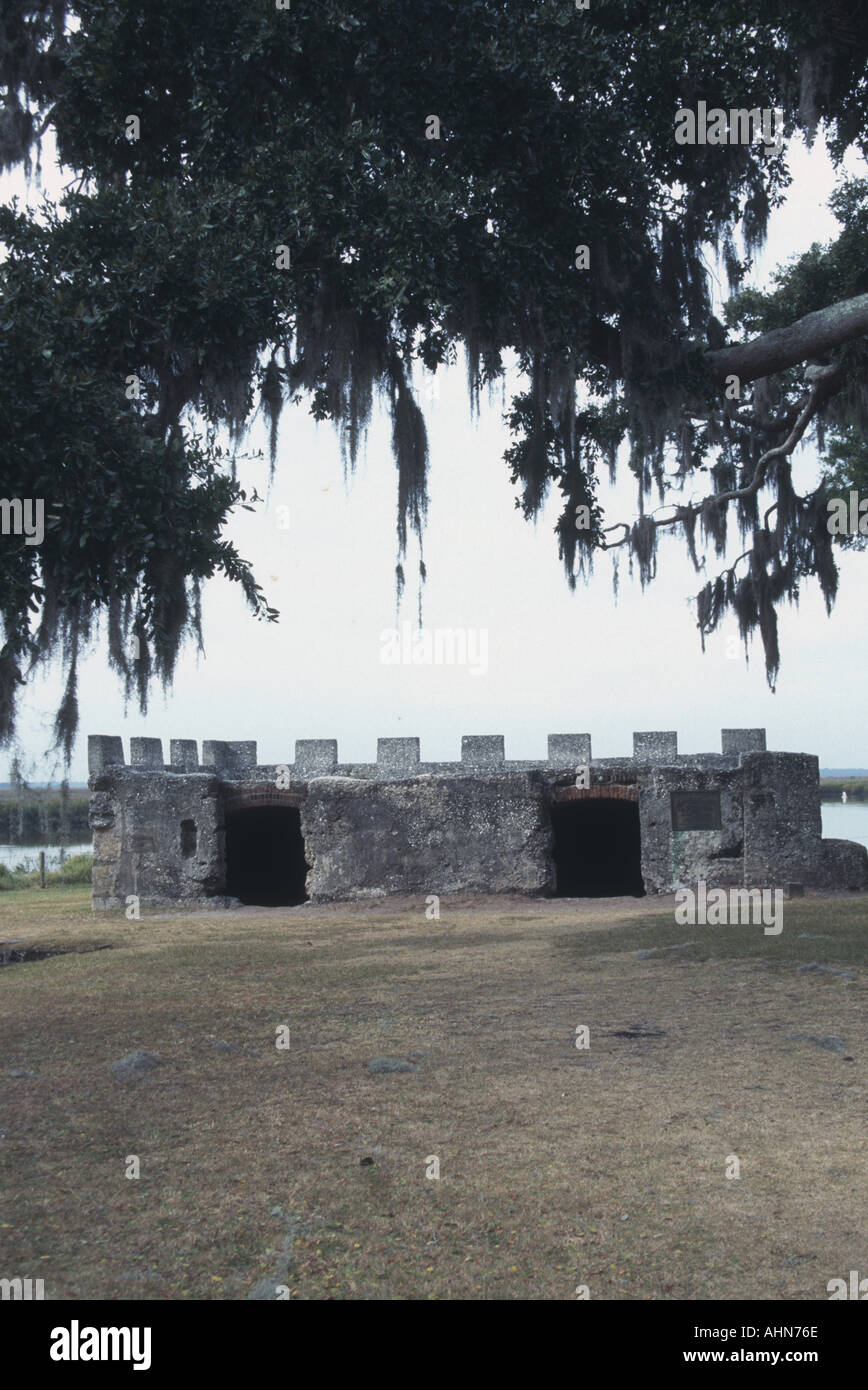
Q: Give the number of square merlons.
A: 10